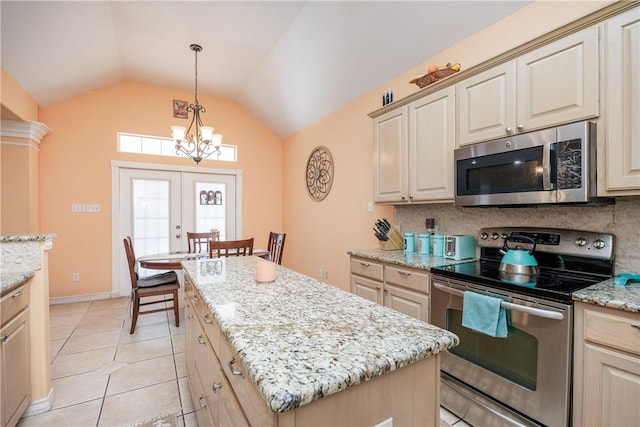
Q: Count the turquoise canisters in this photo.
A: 3